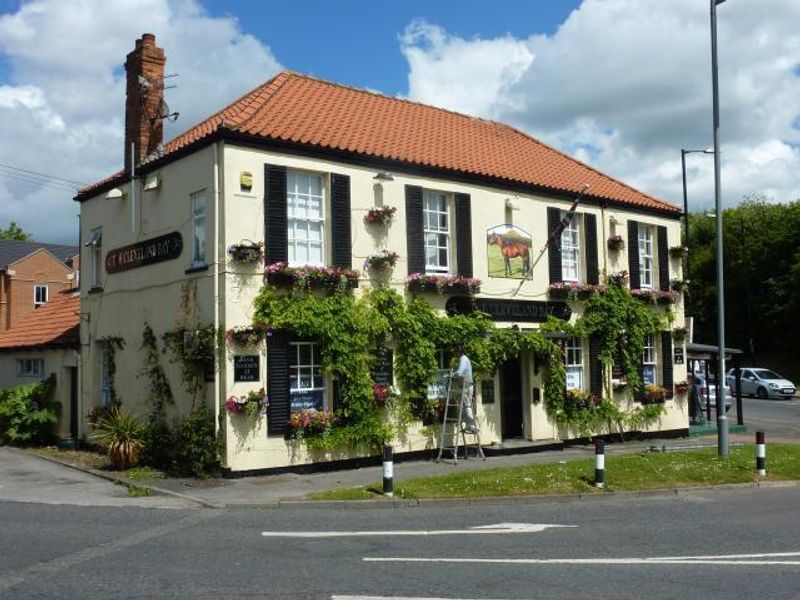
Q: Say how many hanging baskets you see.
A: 13